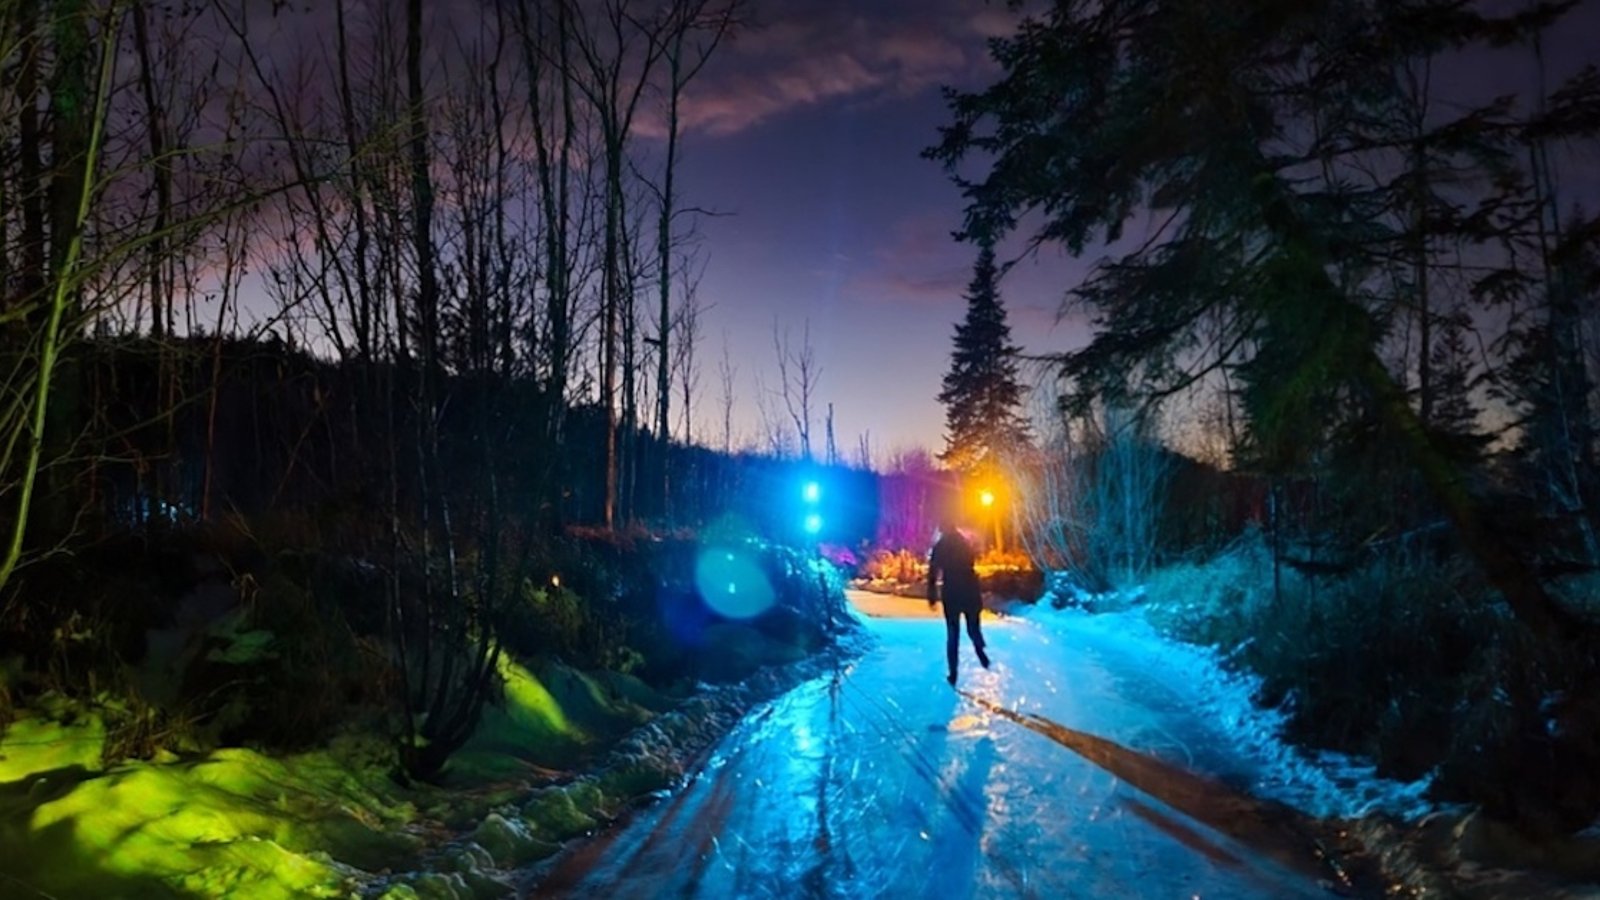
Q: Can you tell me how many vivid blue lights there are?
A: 2